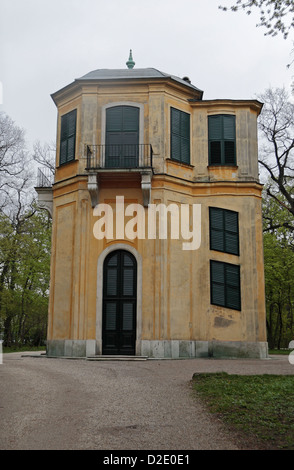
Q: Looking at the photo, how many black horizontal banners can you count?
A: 1